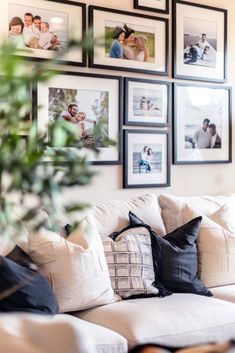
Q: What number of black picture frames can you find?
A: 8